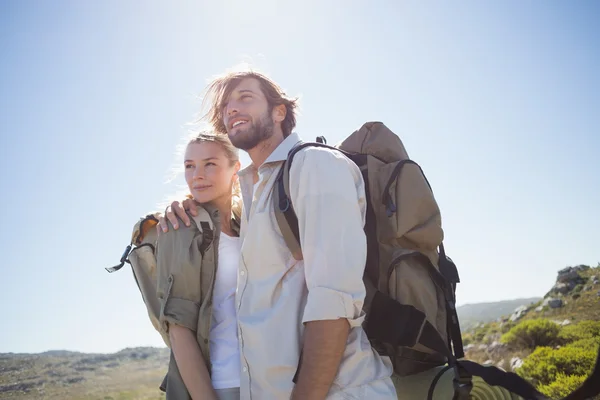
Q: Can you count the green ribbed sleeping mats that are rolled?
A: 1